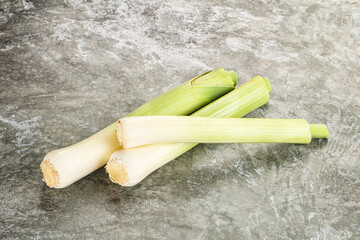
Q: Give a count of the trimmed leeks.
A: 3